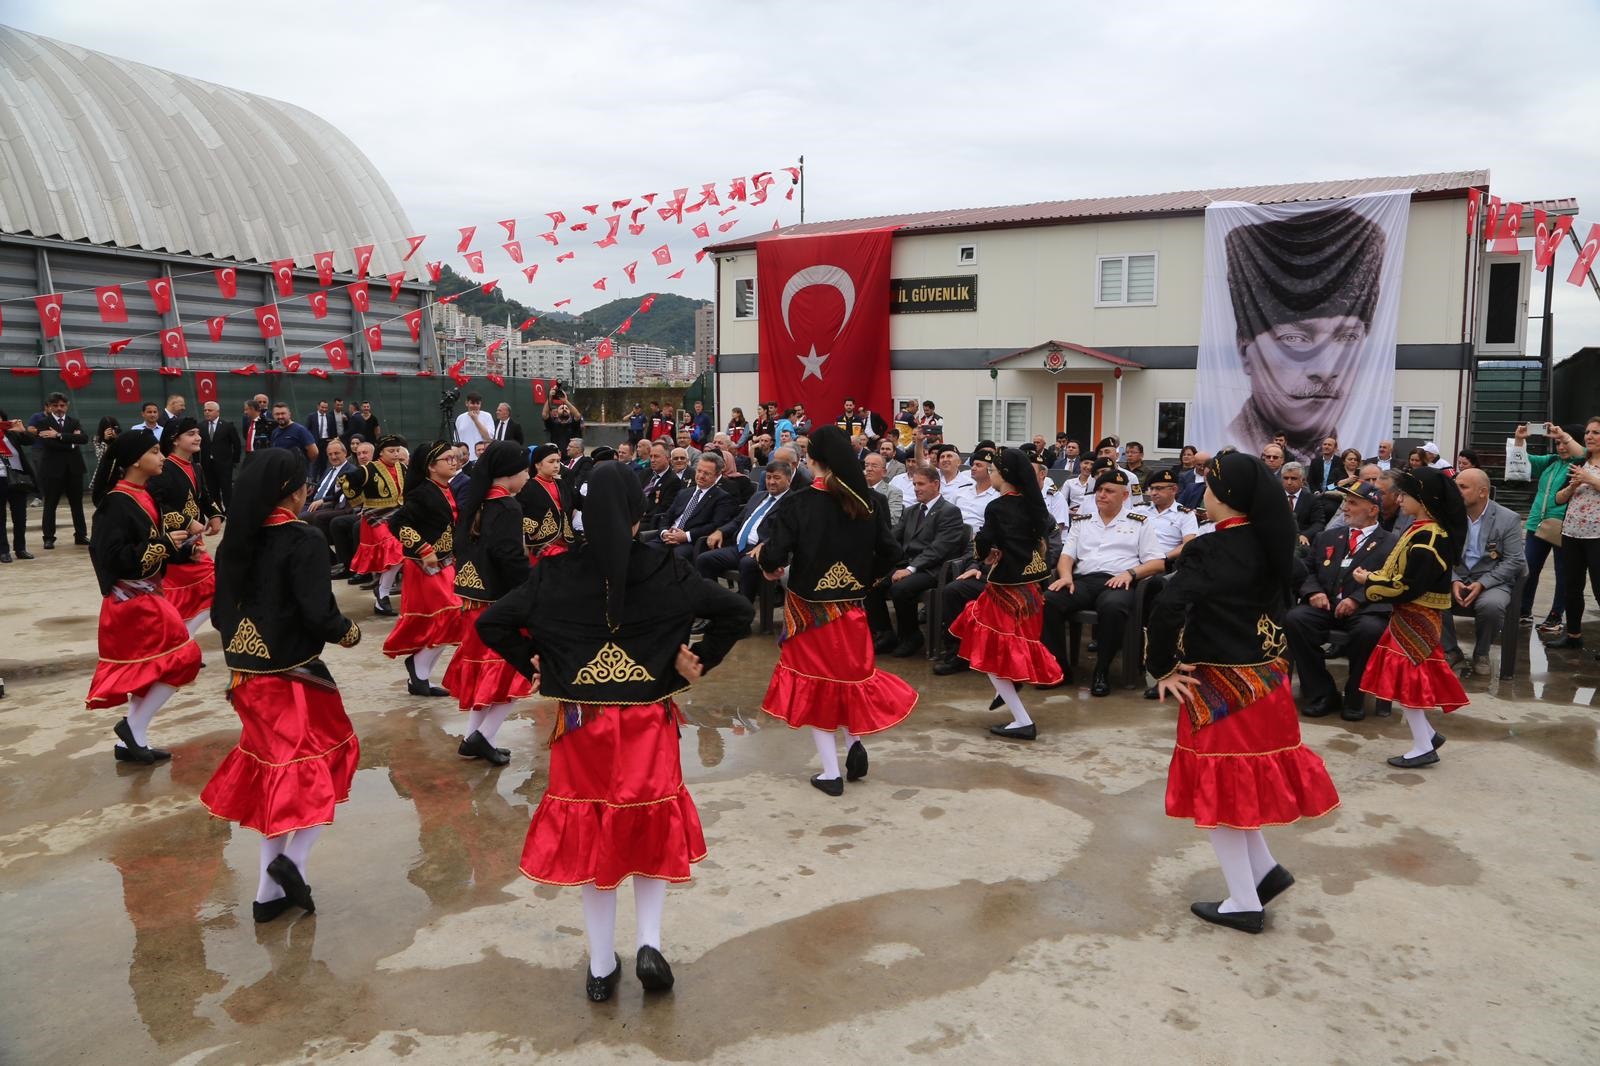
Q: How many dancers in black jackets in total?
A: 12